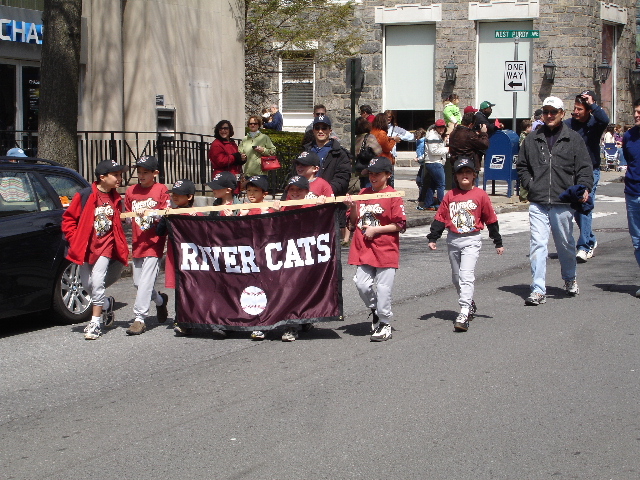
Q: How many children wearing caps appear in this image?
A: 9